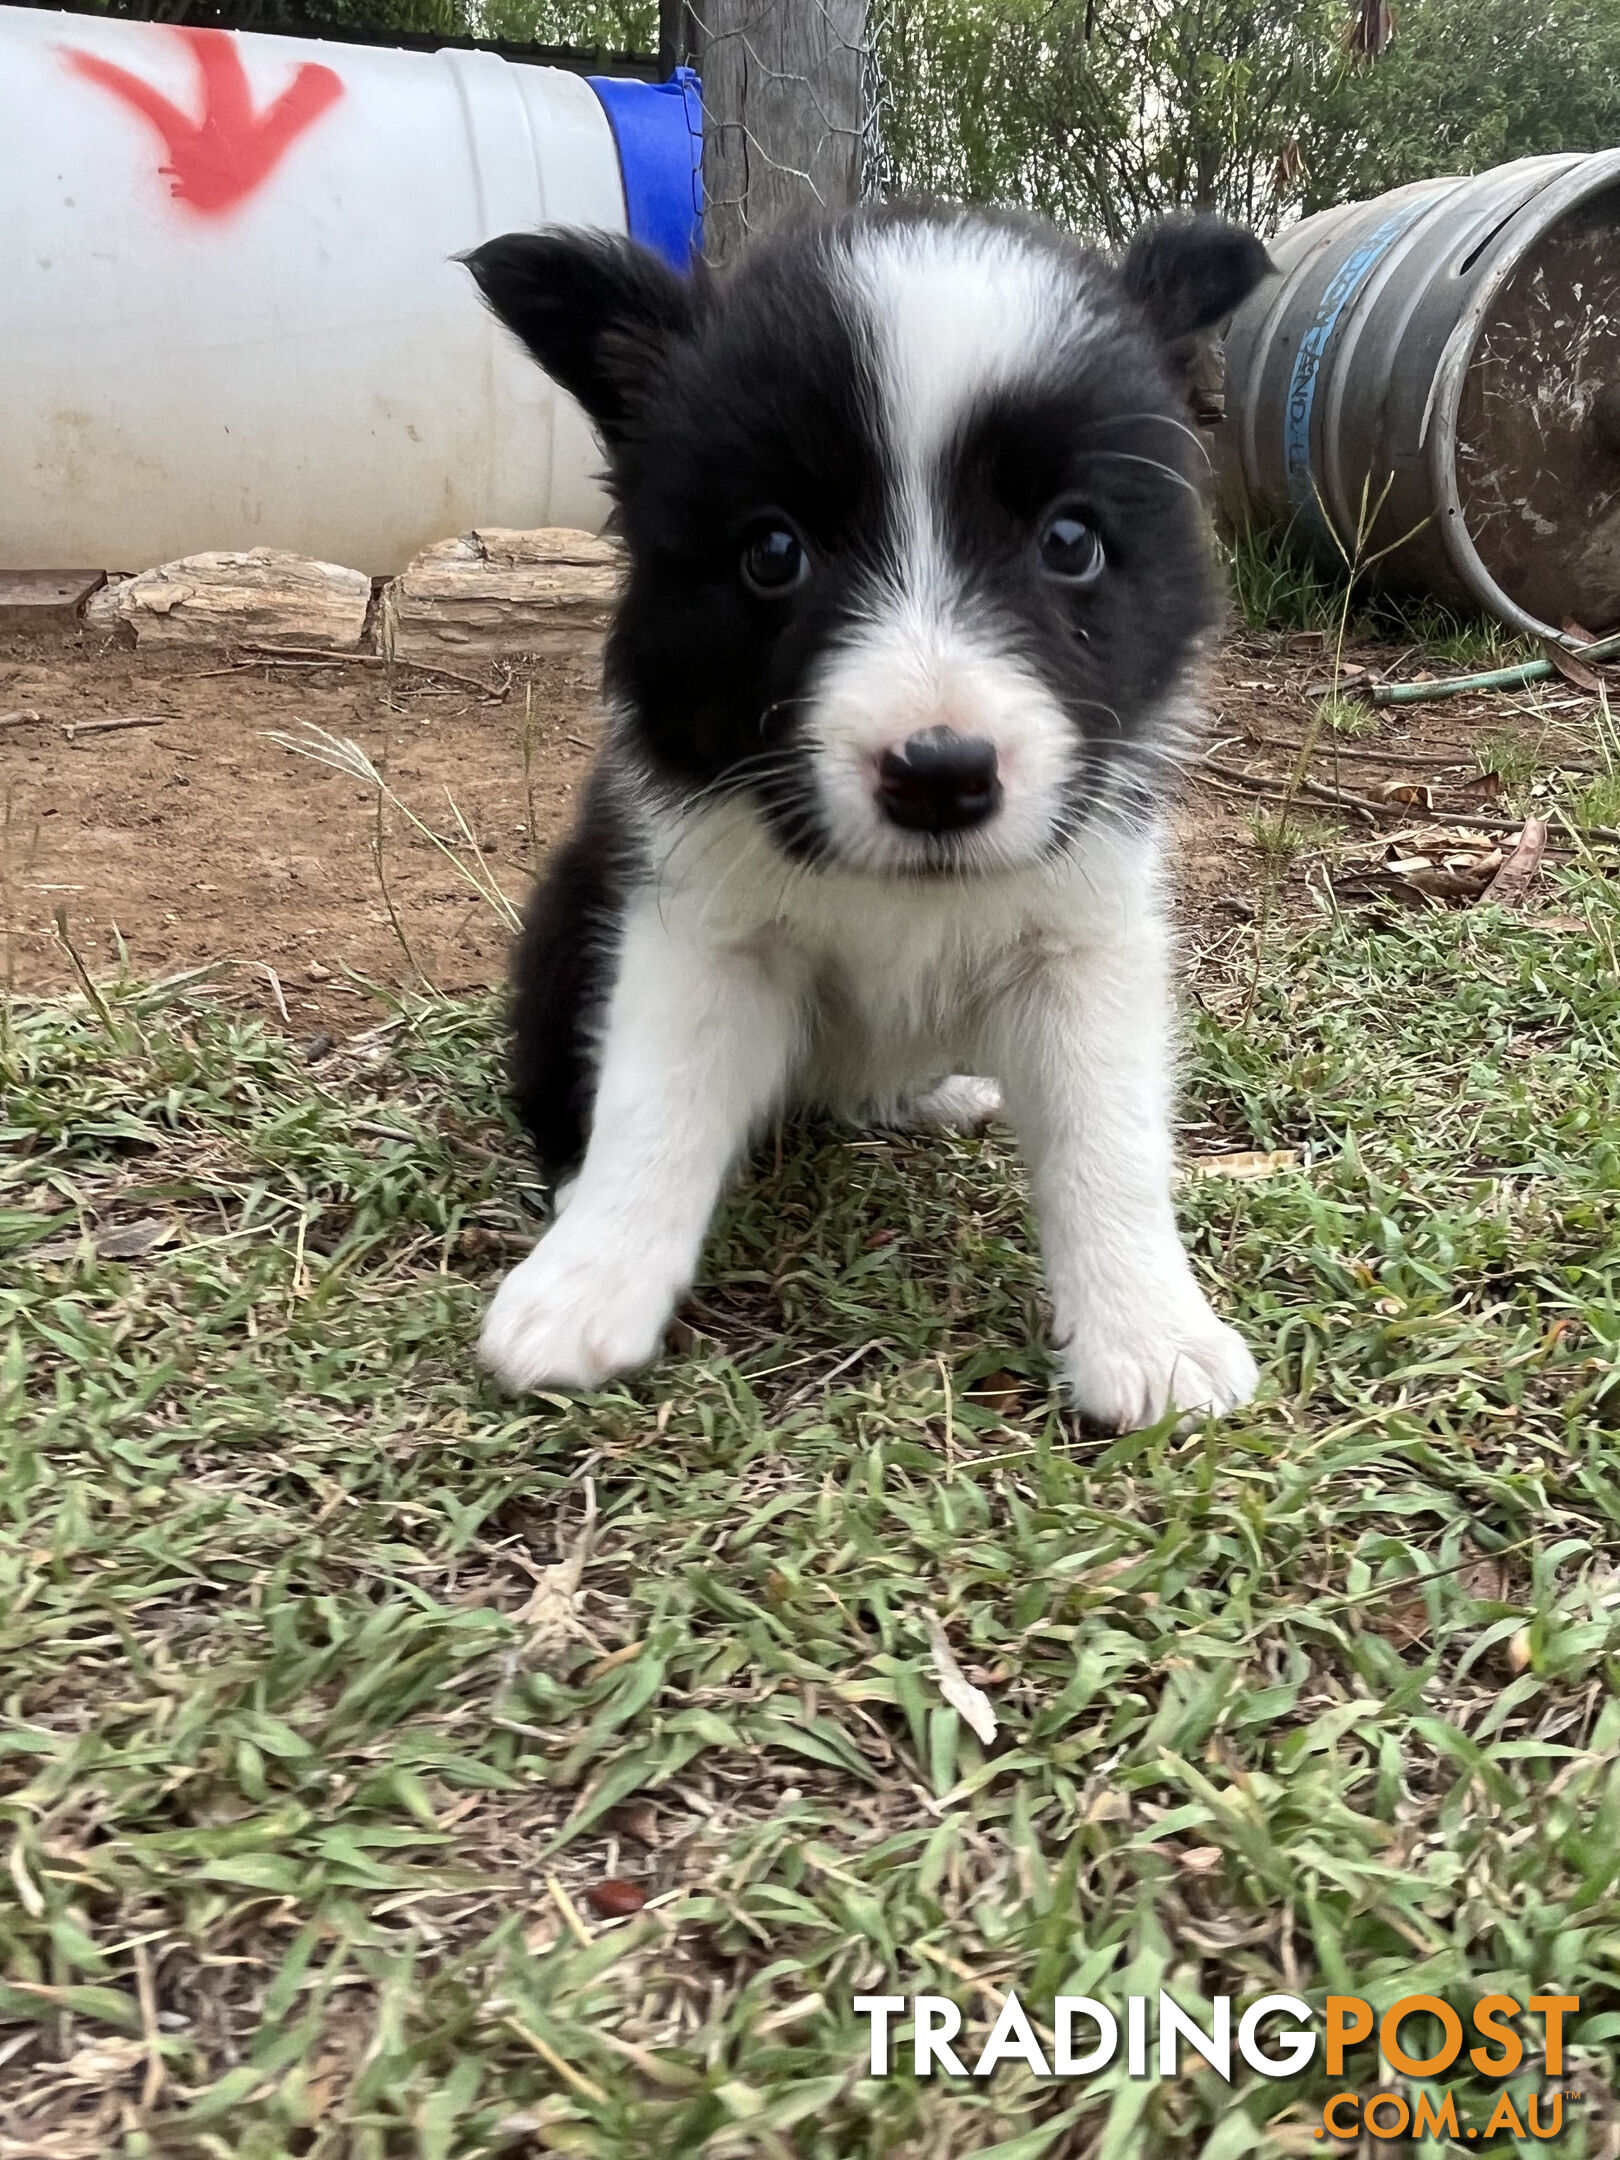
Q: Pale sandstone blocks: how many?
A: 2